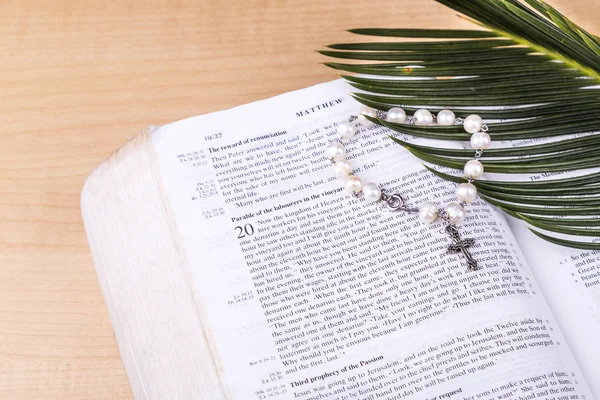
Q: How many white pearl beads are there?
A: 15